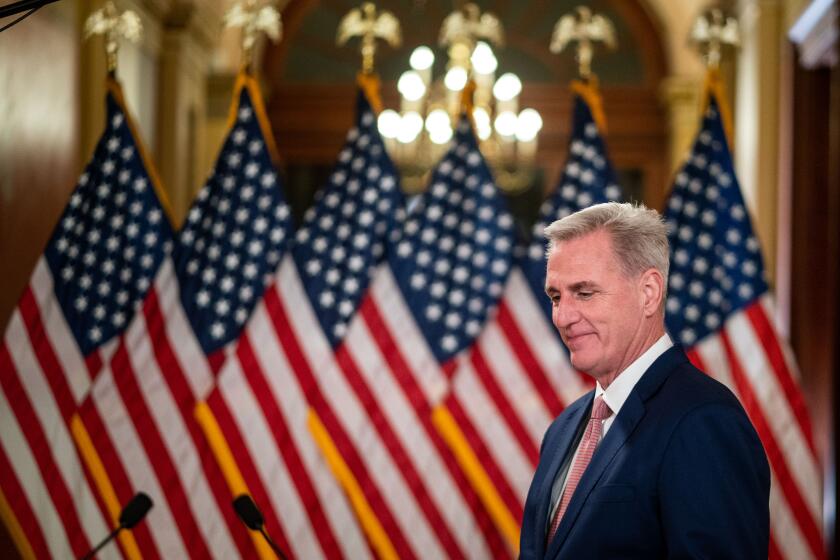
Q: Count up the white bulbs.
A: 11